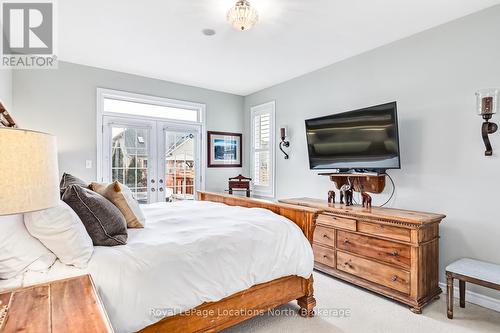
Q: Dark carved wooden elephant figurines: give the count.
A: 3